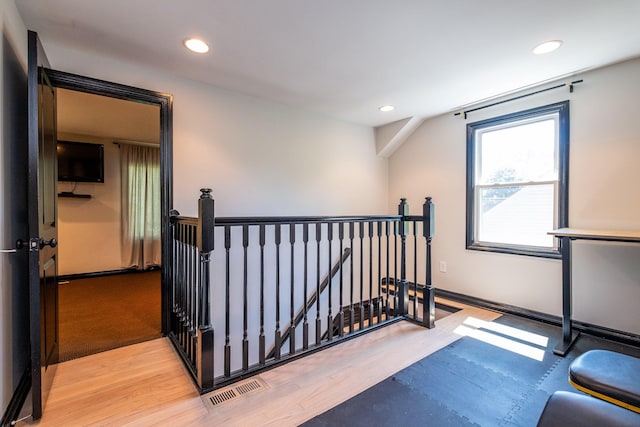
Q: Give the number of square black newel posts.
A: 3